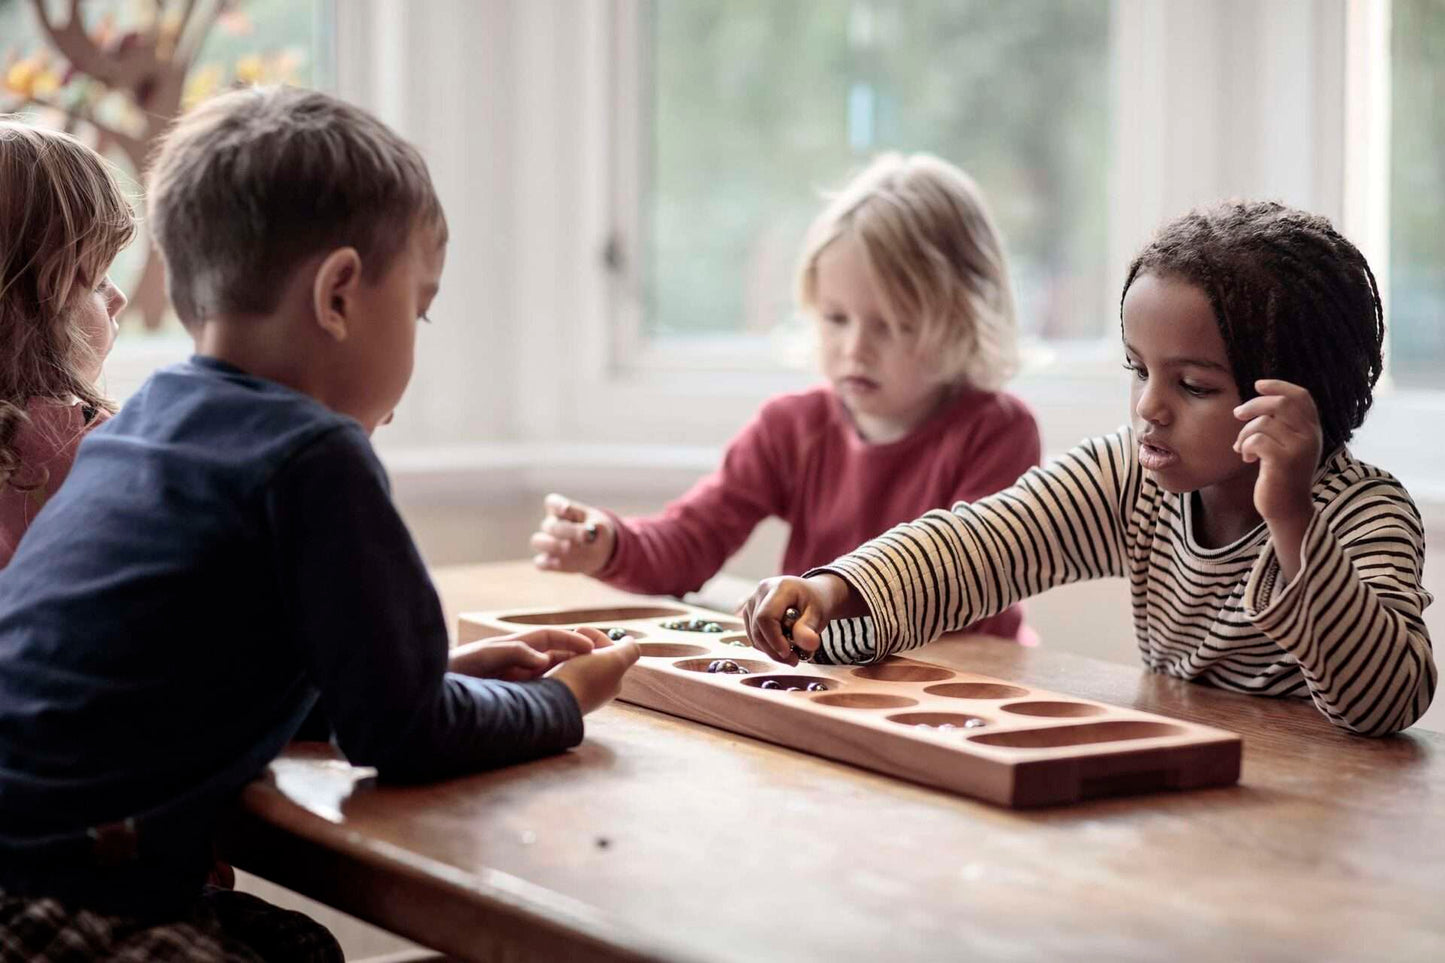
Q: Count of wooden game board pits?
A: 13